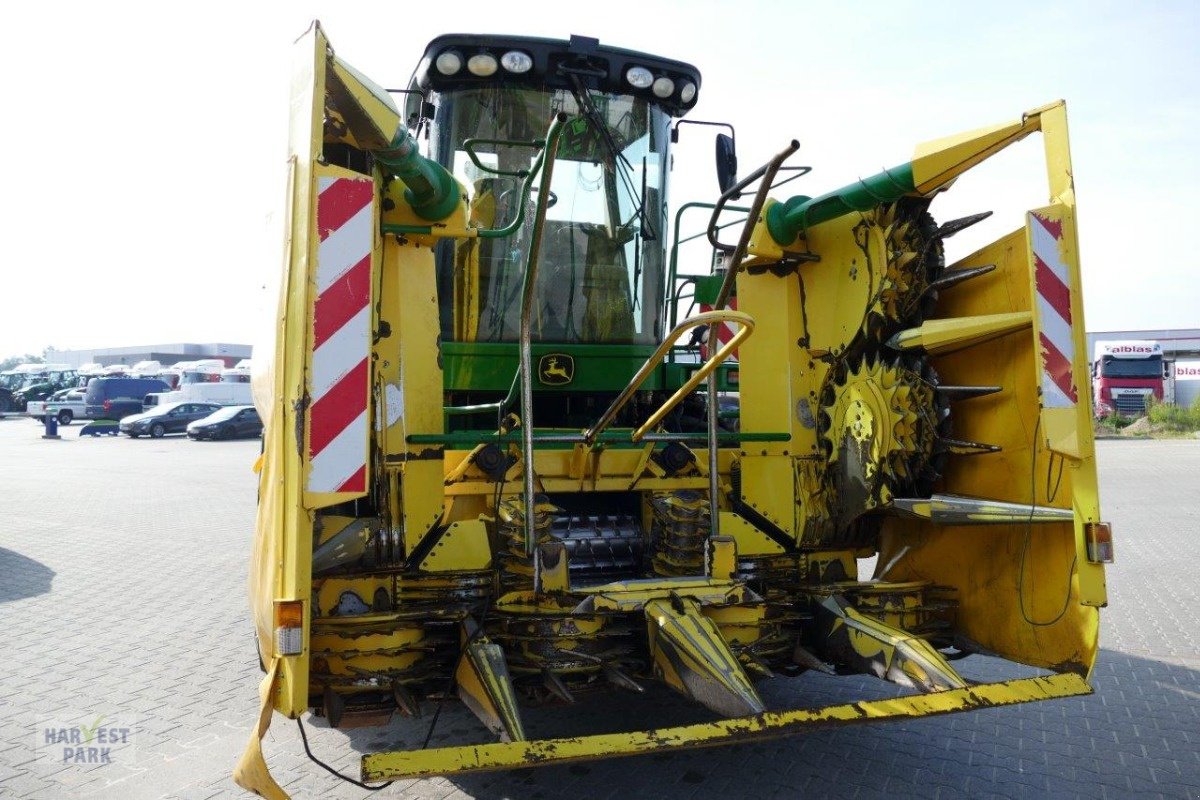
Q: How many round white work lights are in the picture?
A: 6